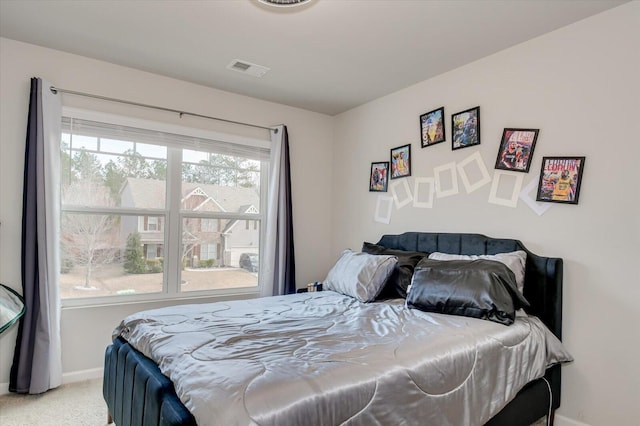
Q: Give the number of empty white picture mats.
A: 7